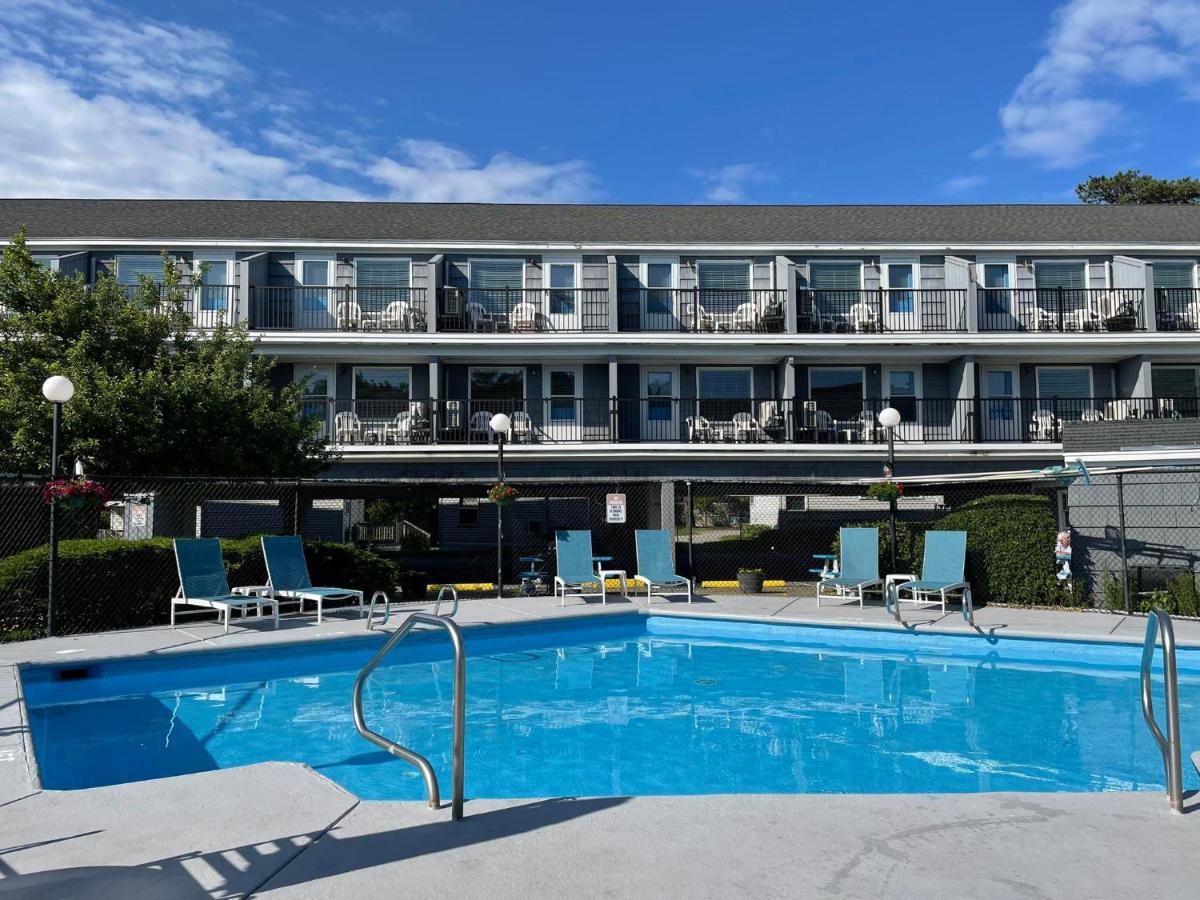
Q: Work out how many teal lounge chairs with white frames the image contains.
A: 6